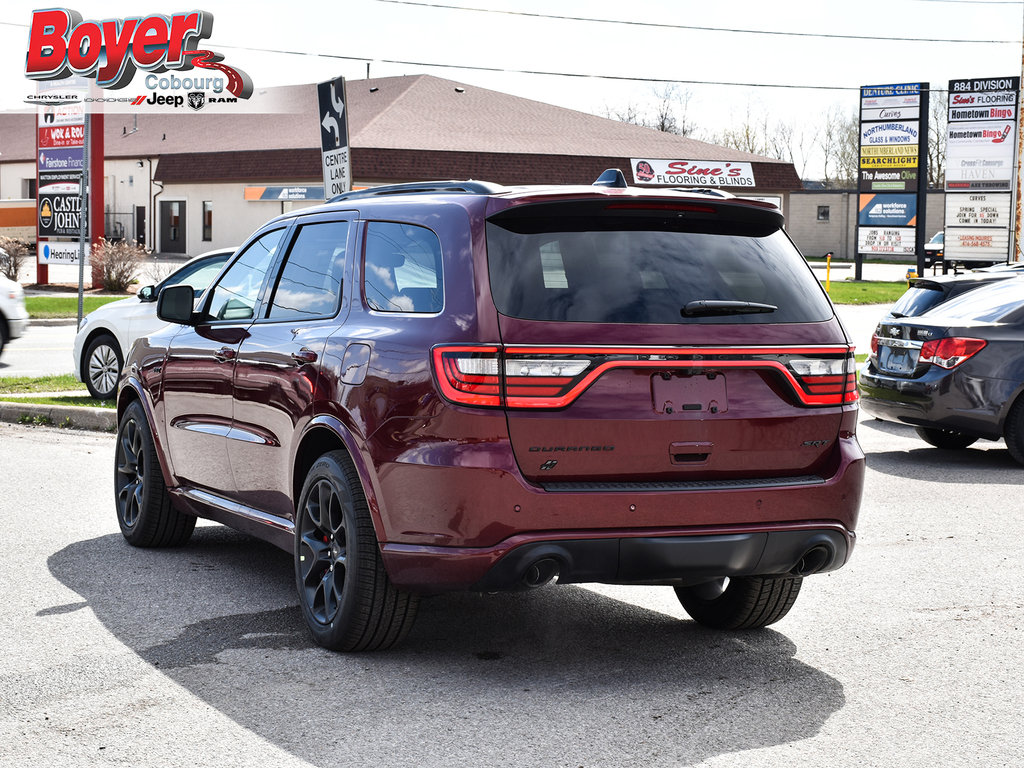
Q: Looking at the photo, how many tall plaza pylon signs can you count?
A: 3